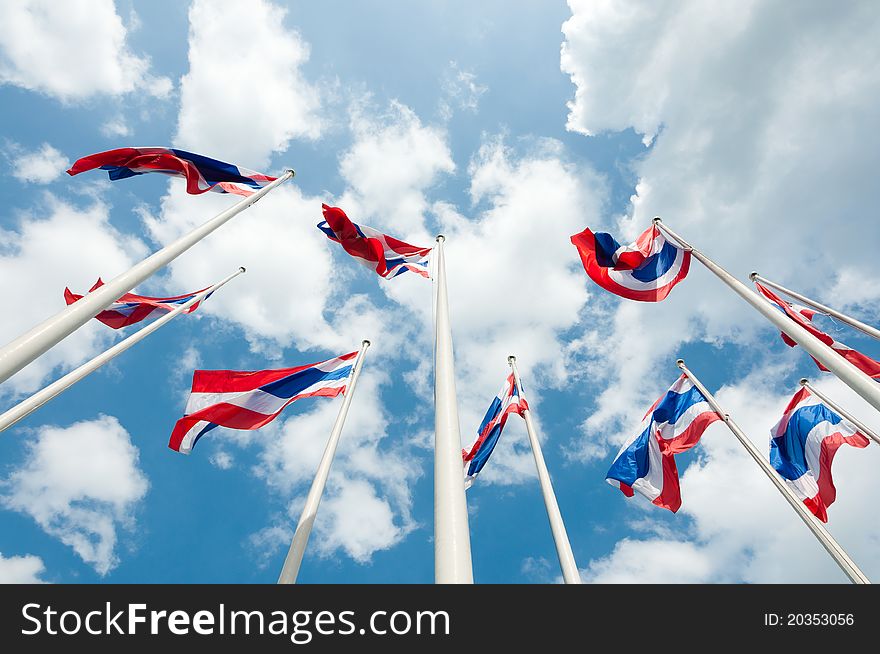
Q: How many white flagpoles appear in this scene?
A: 9